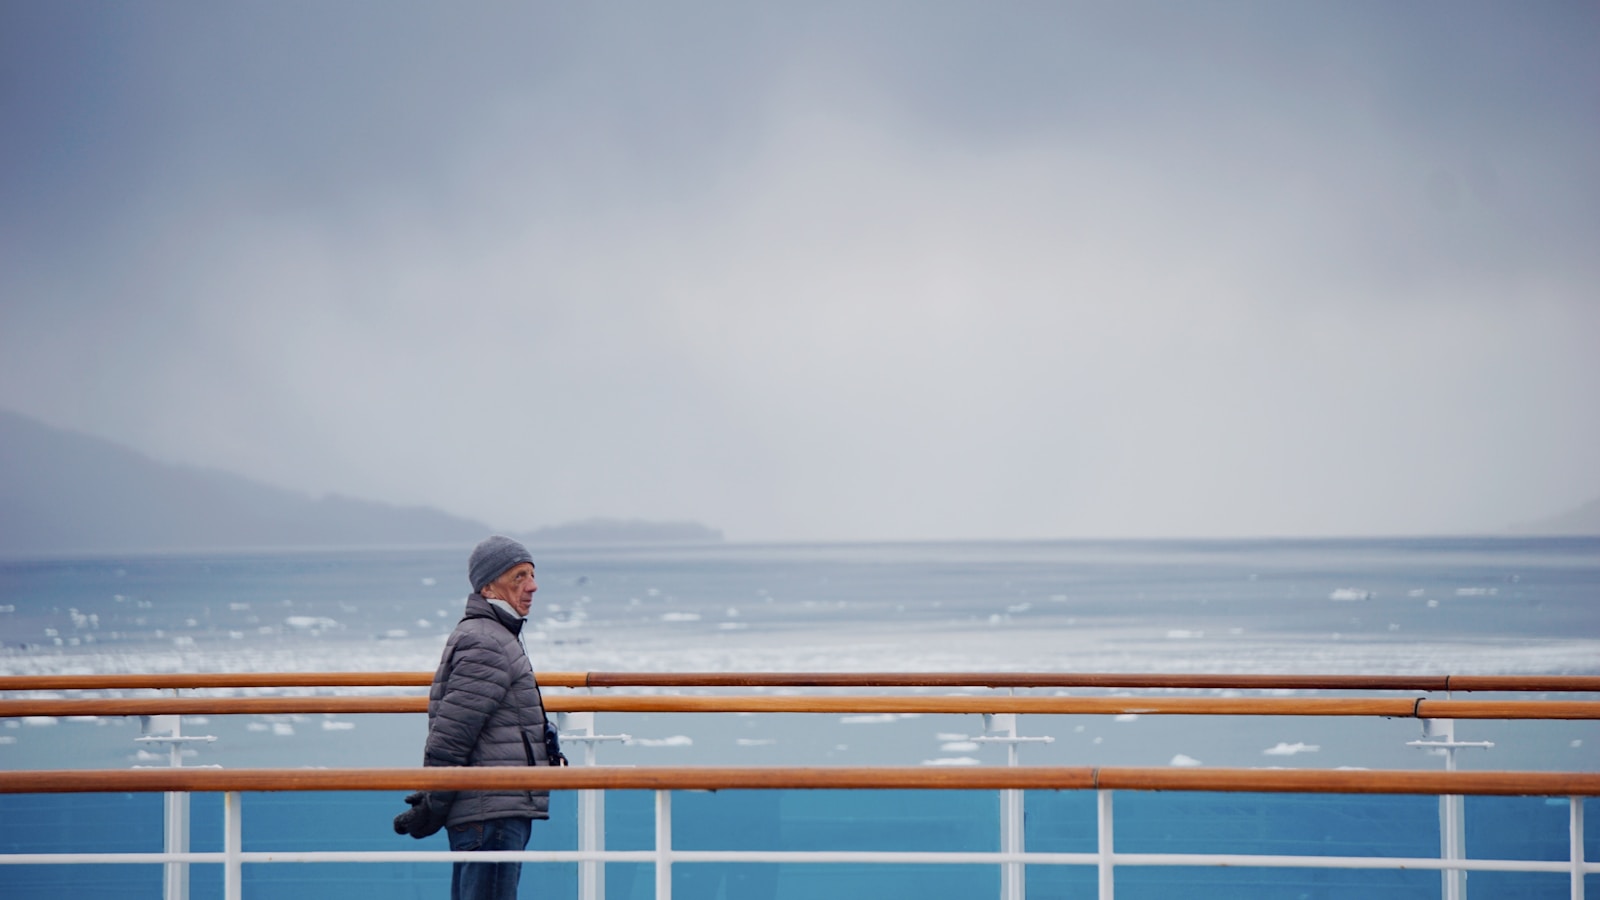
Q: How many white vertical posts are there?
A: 8